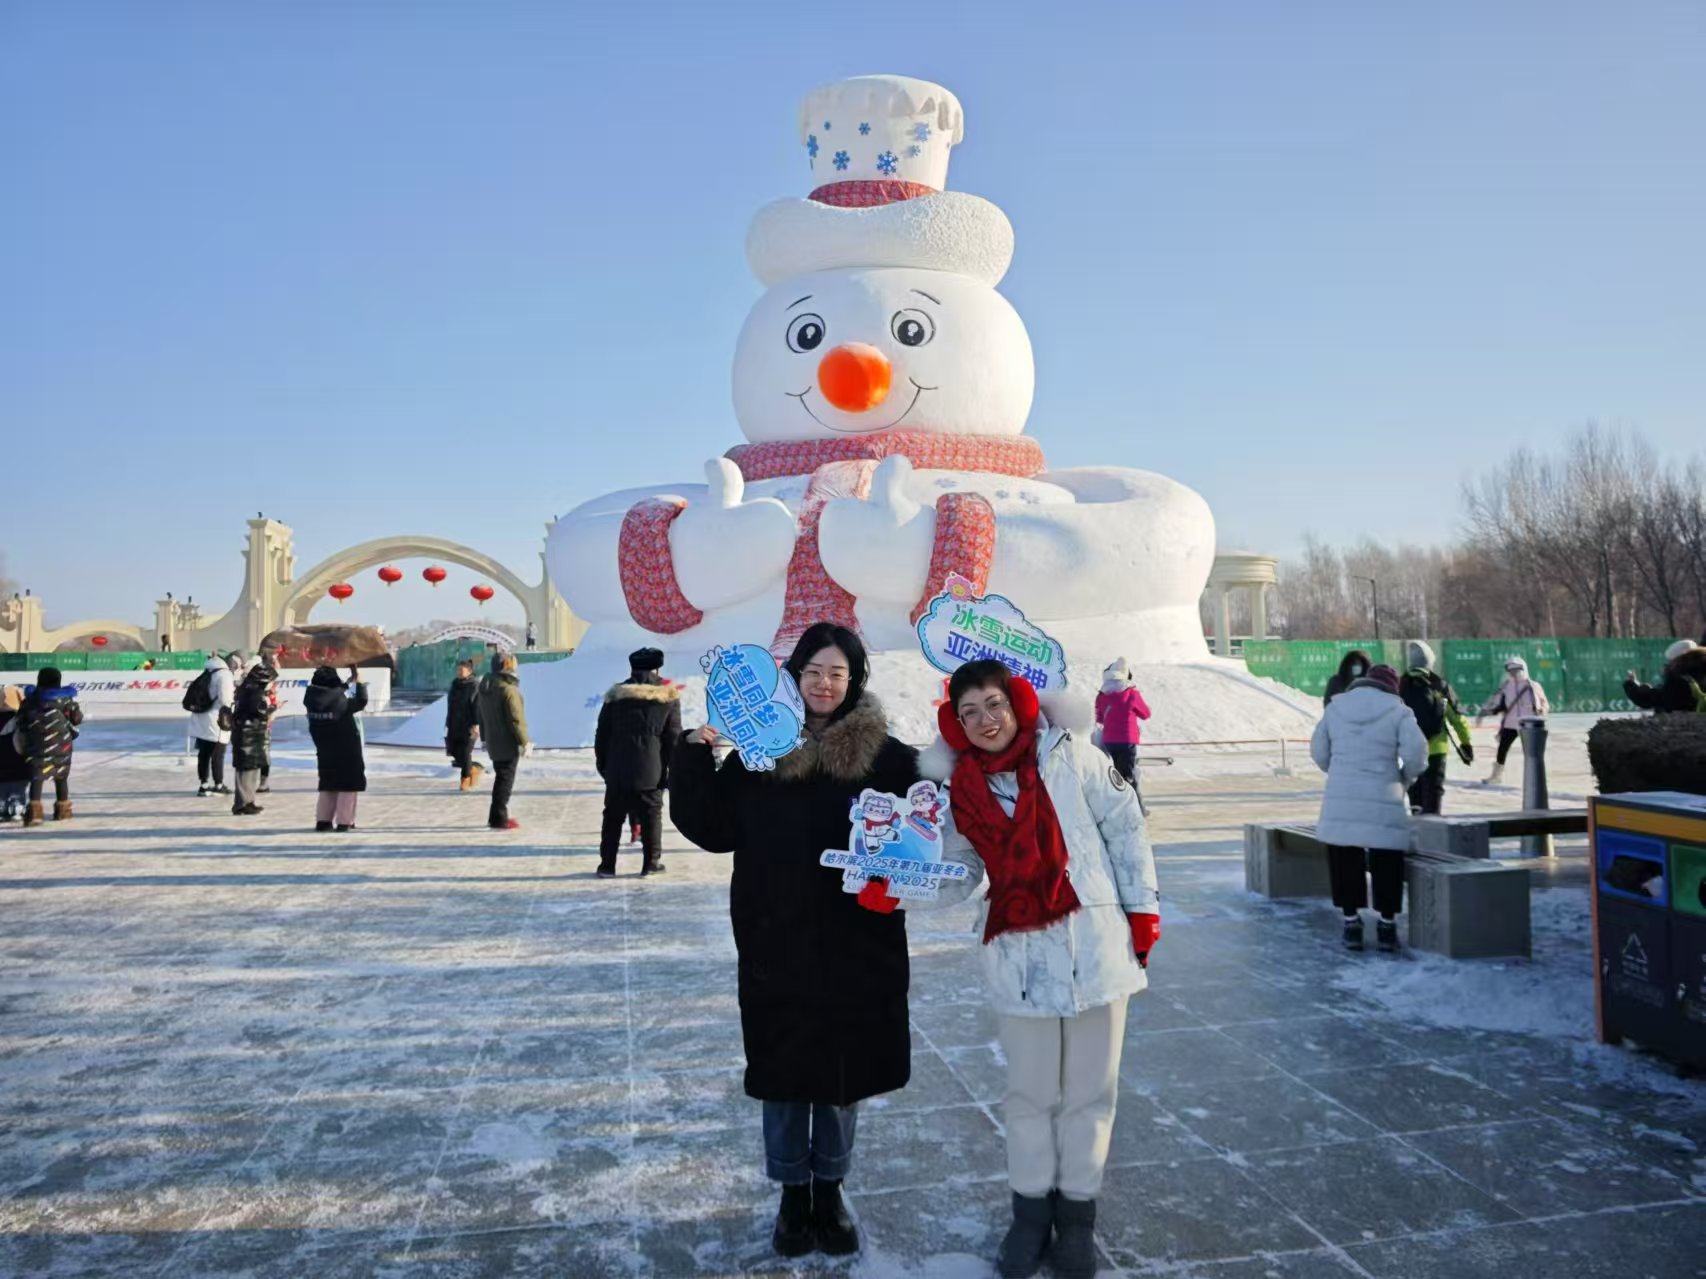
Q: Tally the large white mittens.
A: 2